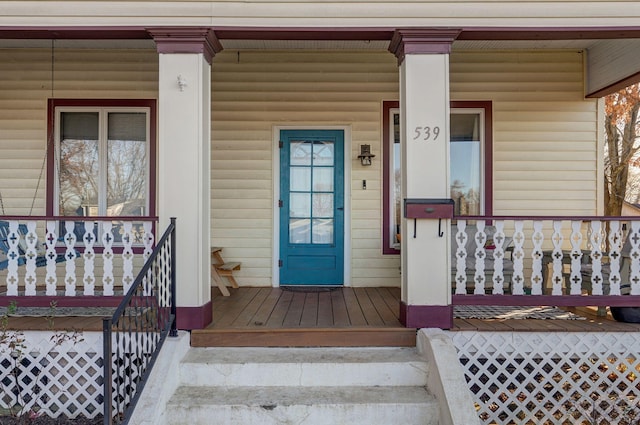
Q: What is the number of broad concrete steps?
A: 2